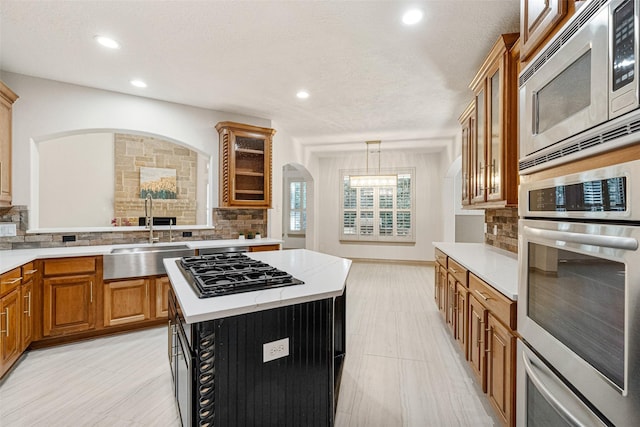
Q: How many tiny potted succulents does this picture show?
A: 3